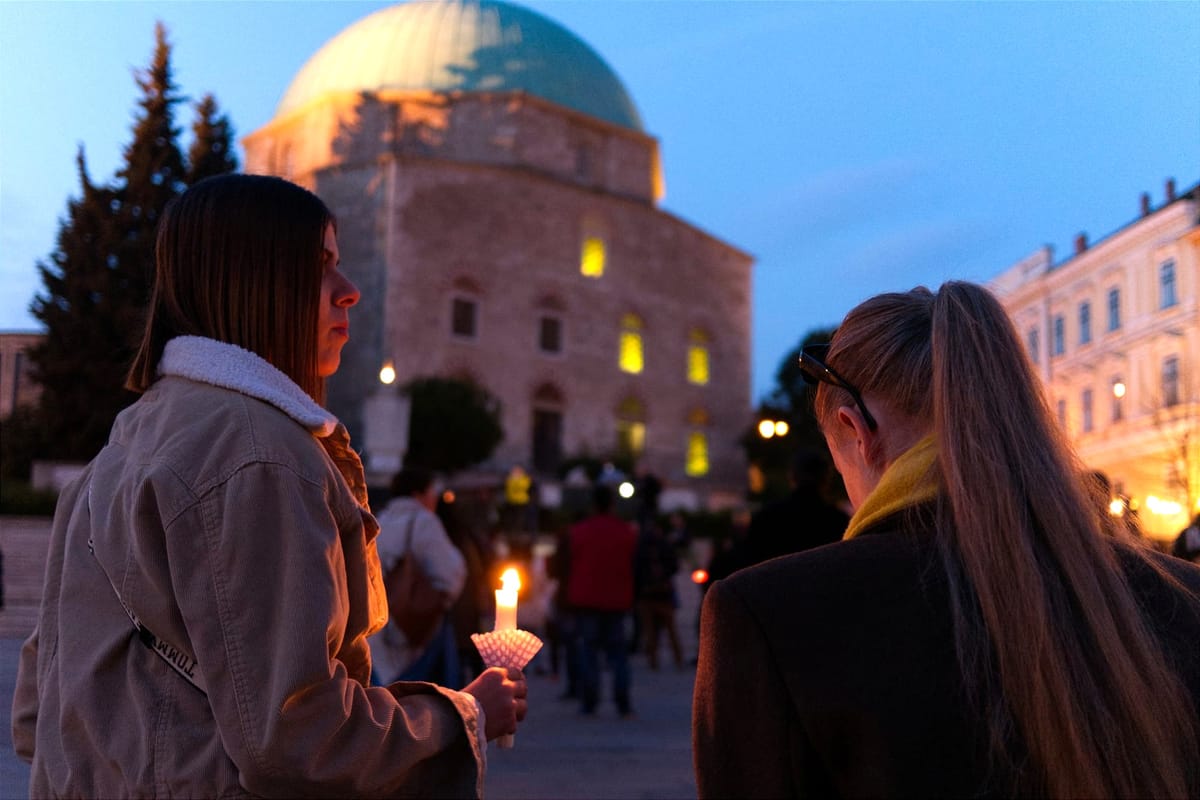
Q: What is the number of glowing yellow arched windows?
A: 5